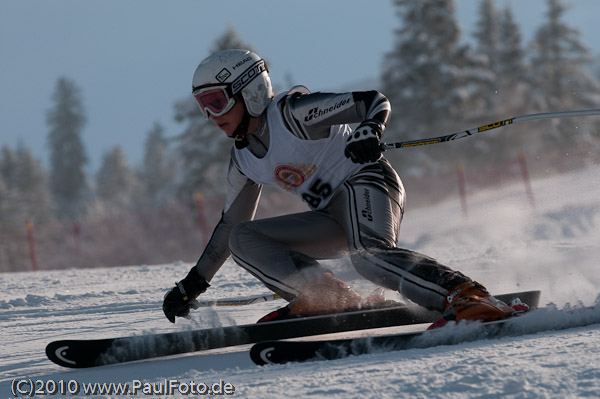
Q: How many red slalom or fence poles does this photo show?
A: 5